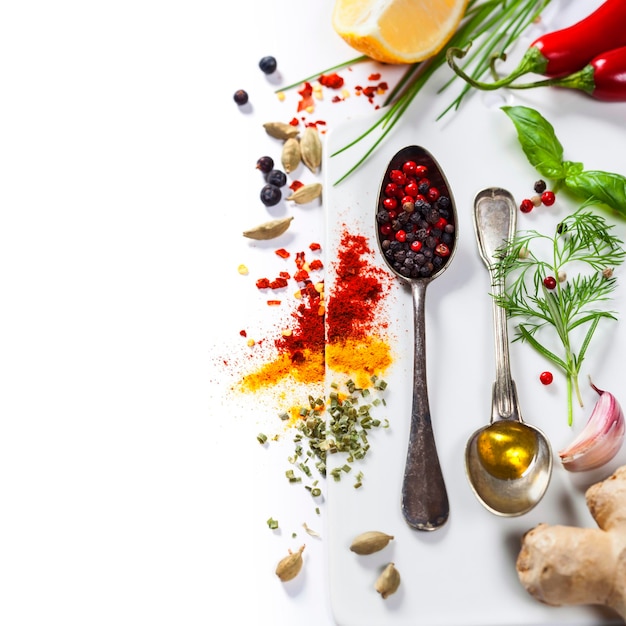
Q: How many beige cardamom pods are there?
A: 8